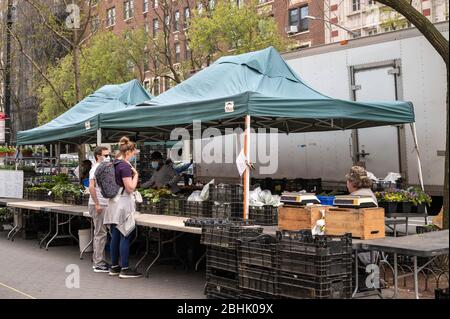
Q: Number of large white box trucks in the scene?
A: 1